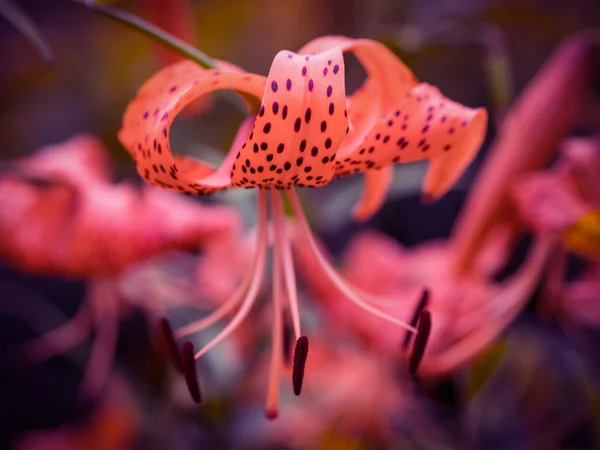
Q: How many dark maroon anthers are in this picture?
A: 6